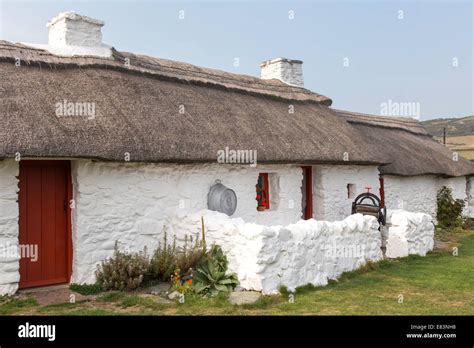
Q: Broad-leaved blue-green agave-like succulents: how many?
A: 1